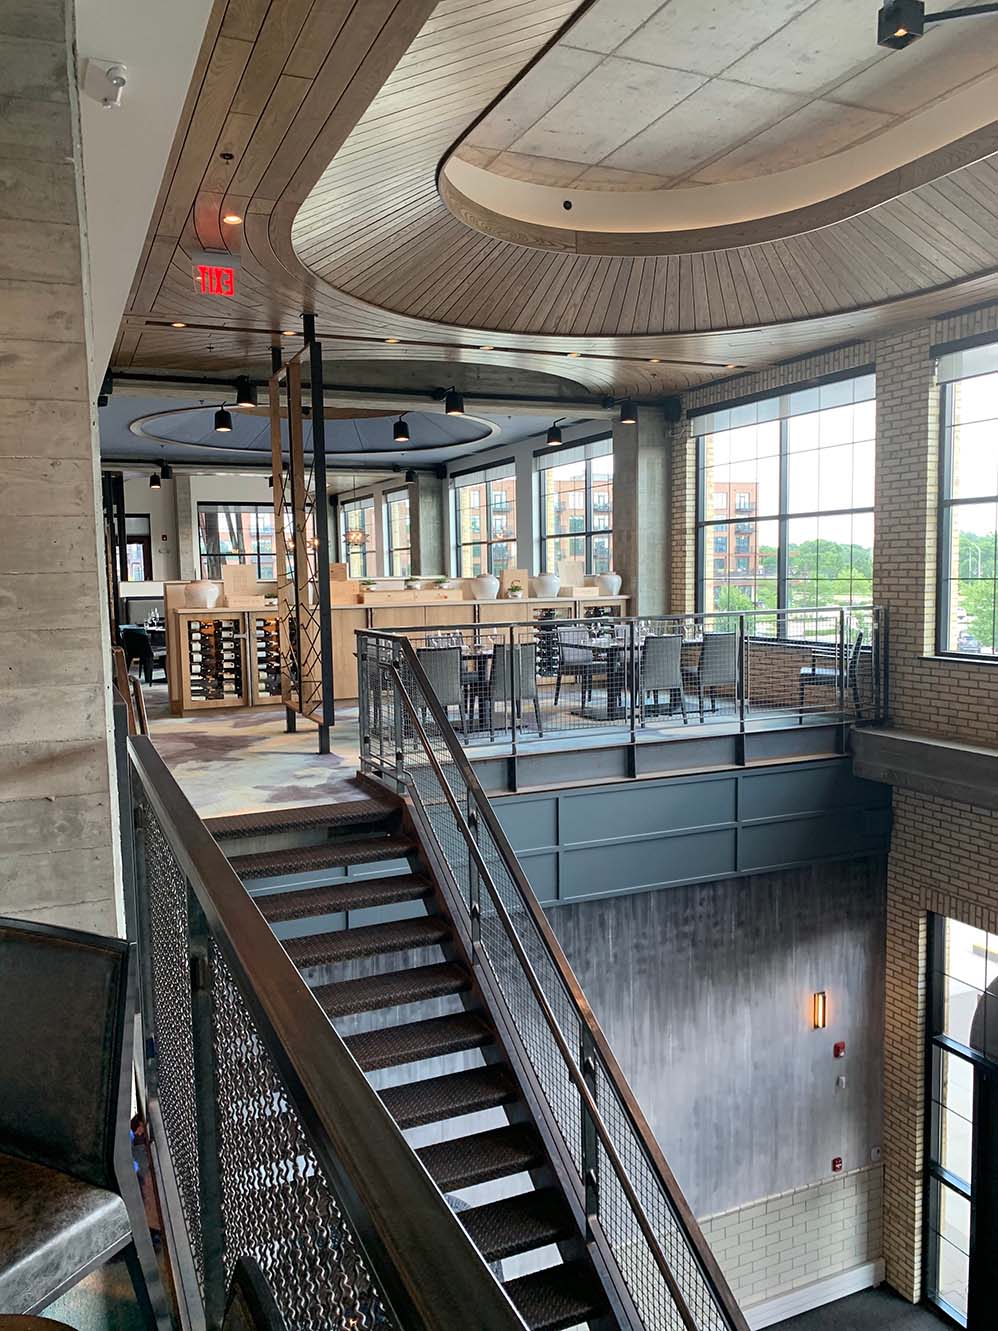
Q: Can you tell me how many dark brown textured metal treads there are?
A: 10